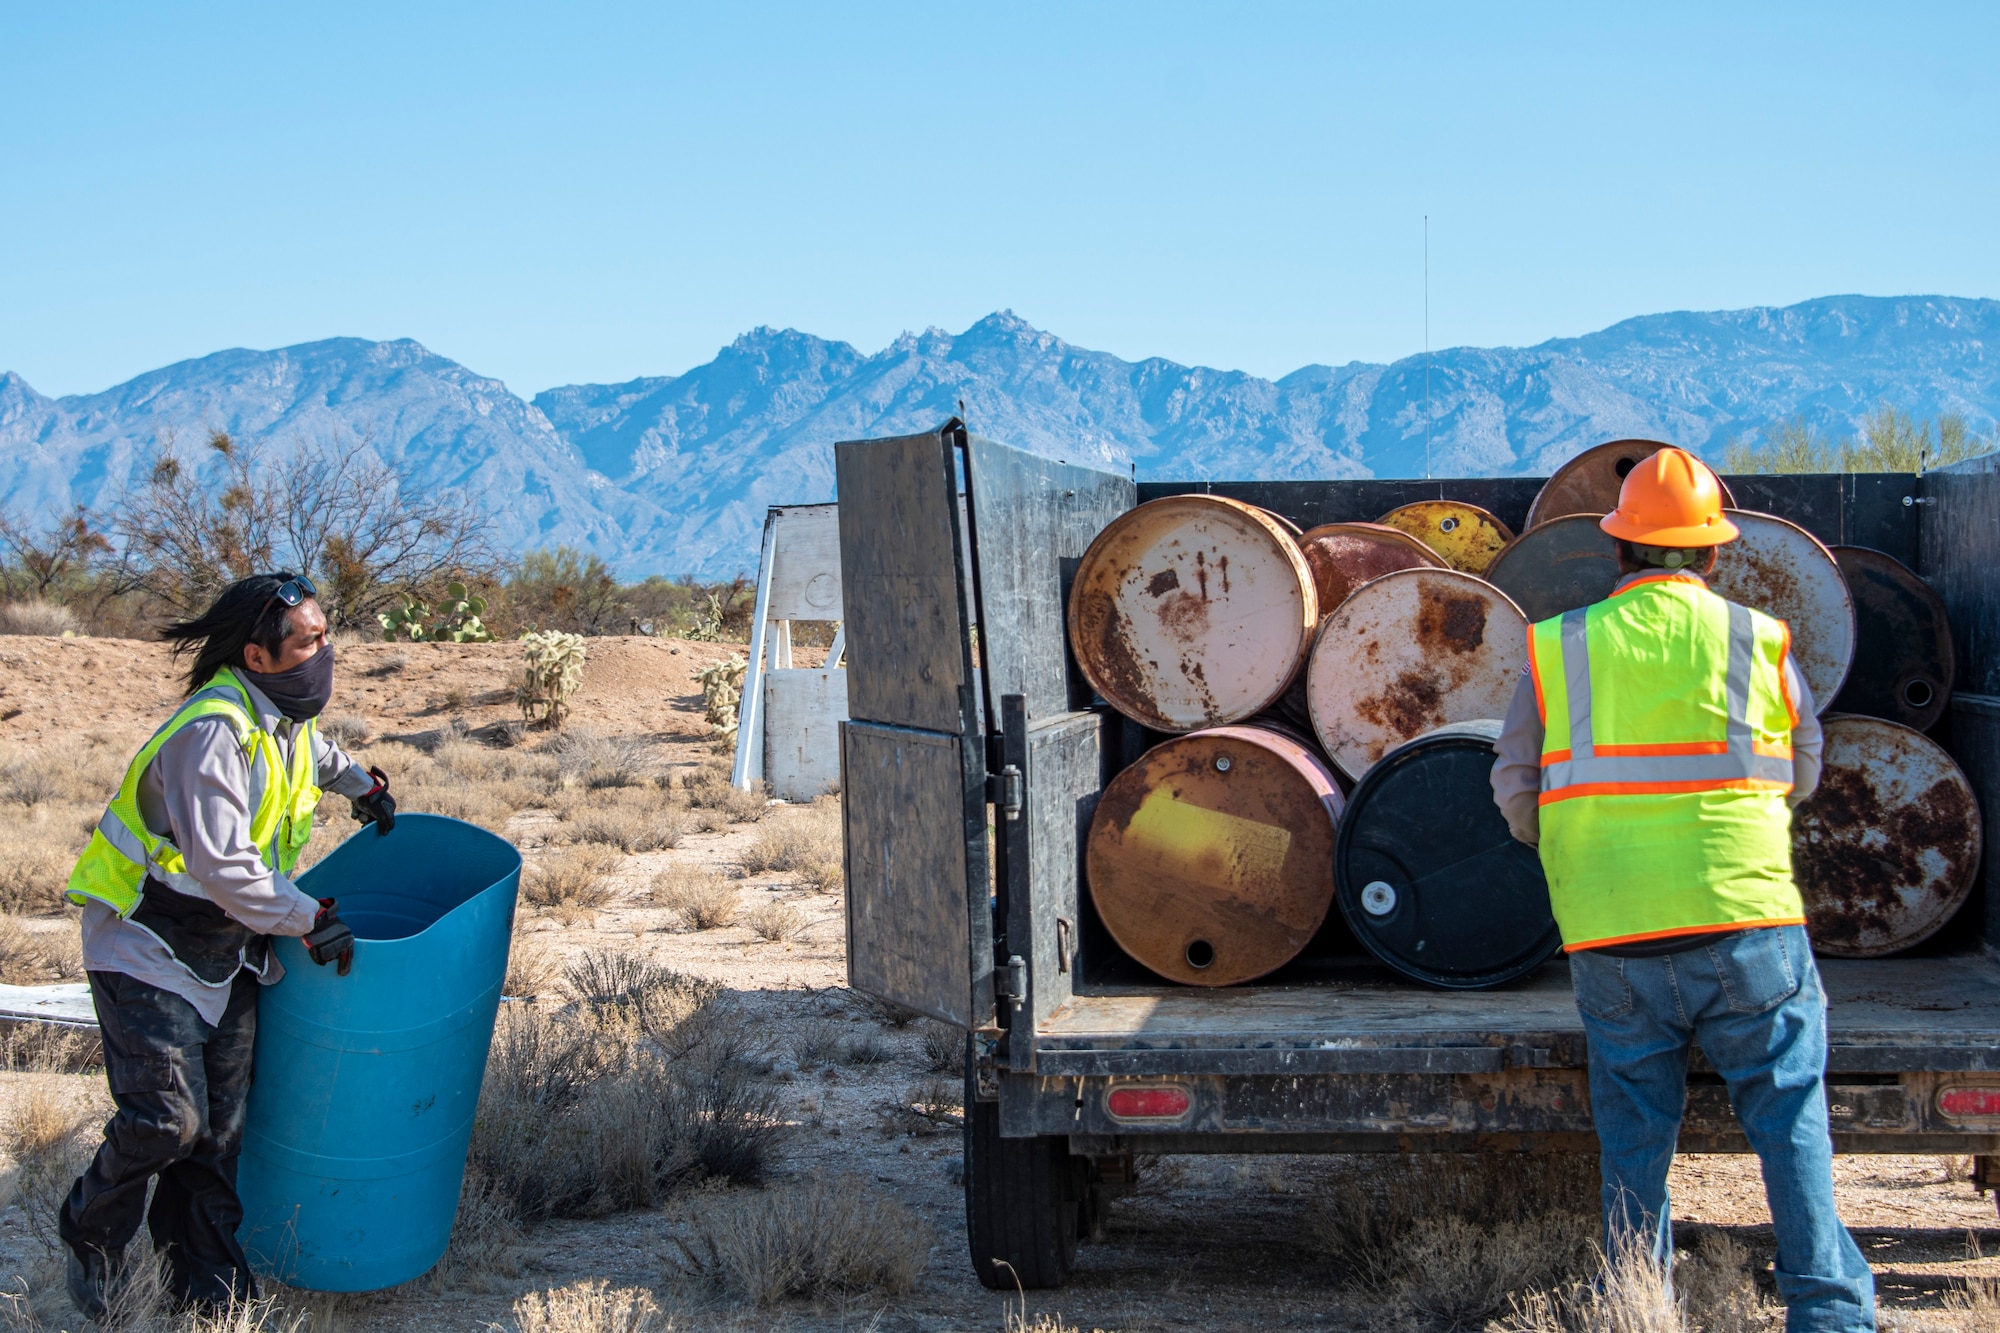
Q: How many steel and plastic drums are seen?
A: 12